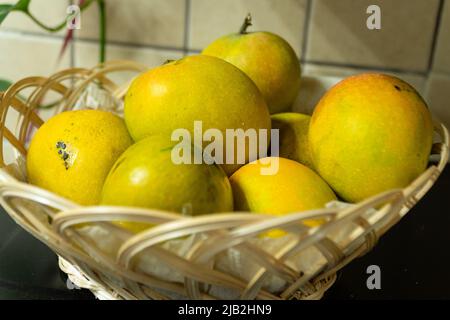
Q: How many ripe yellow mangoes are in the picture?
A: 7